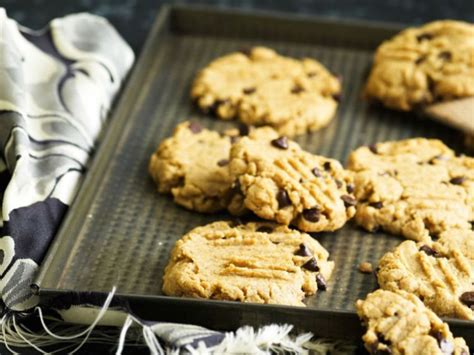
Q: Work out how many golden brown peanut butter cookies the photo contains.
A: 8